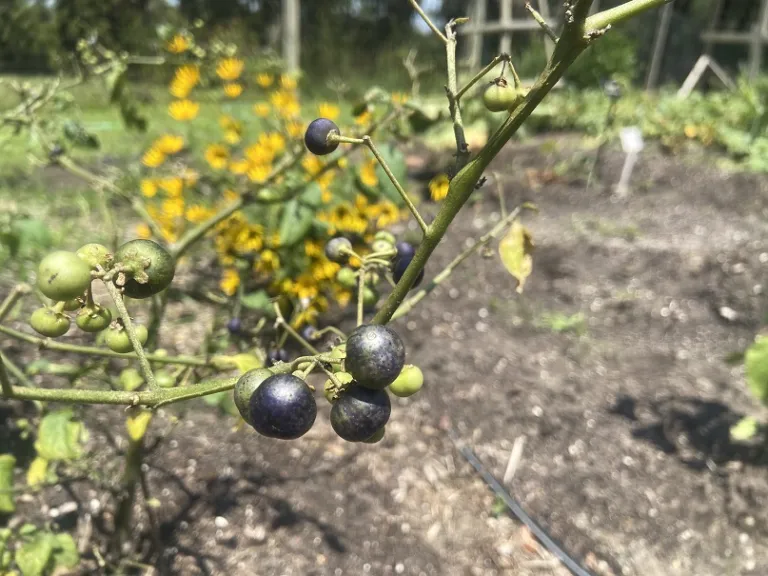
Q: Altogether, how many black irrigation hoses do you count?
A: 1